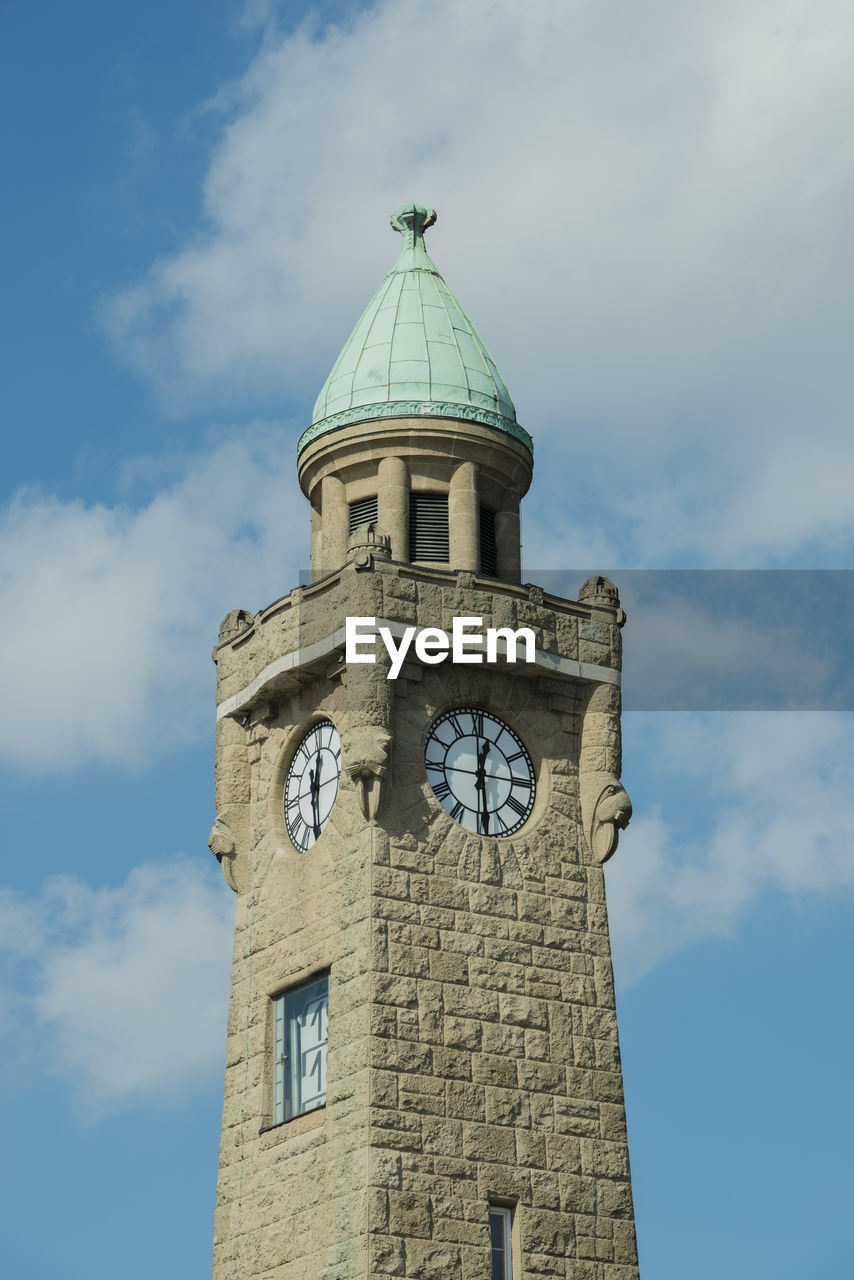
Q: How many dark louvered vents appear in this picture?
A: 3